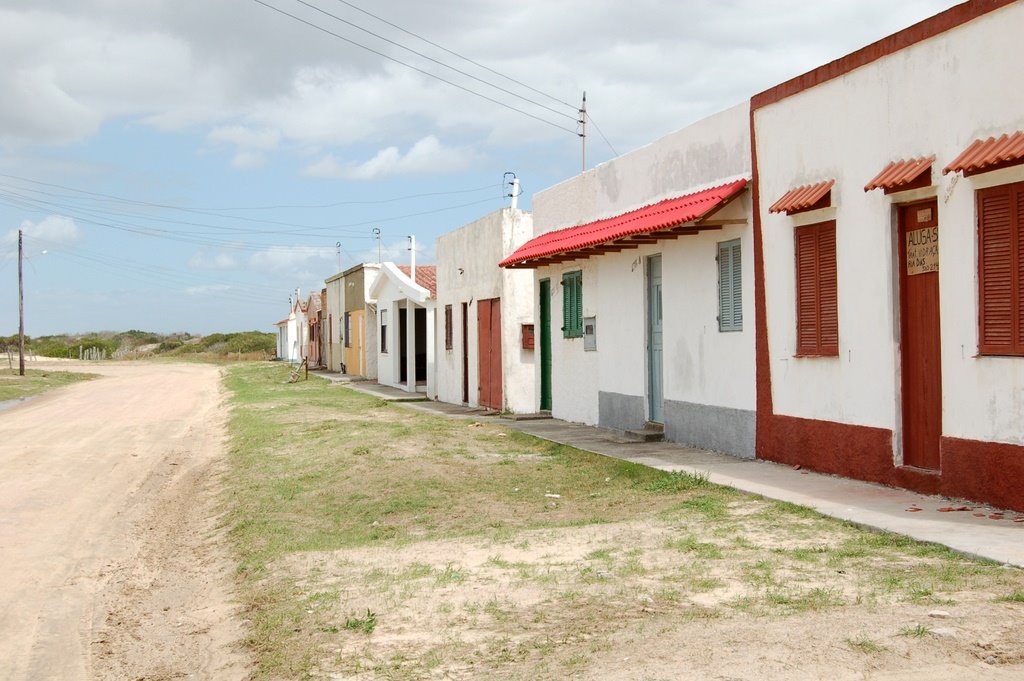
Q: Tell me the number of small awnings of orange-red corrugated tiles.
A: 3